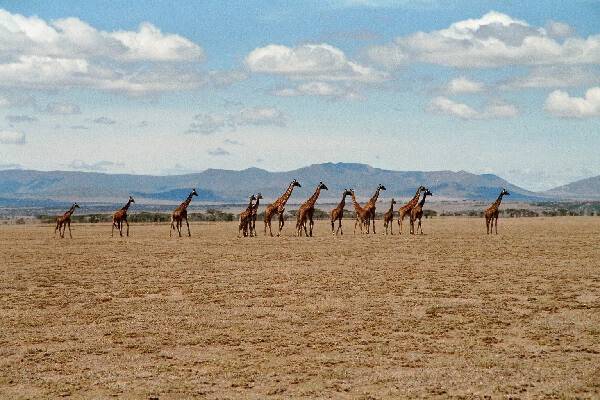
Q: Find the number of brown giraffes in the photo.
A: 14